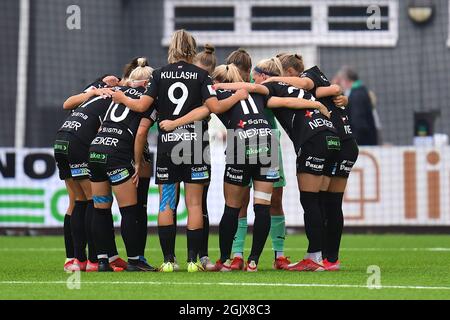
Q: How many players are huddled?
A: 11